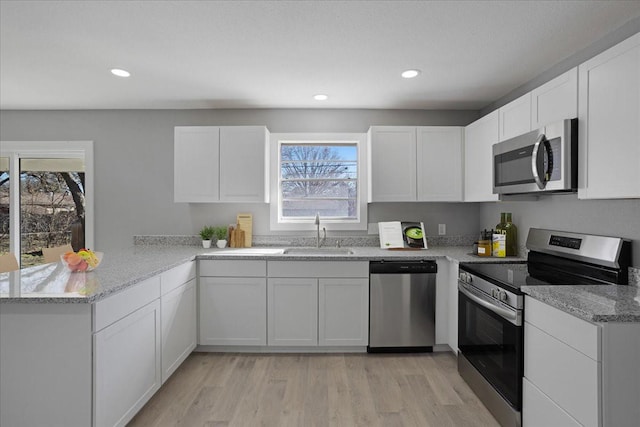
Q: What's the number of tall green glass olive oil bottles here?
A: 2